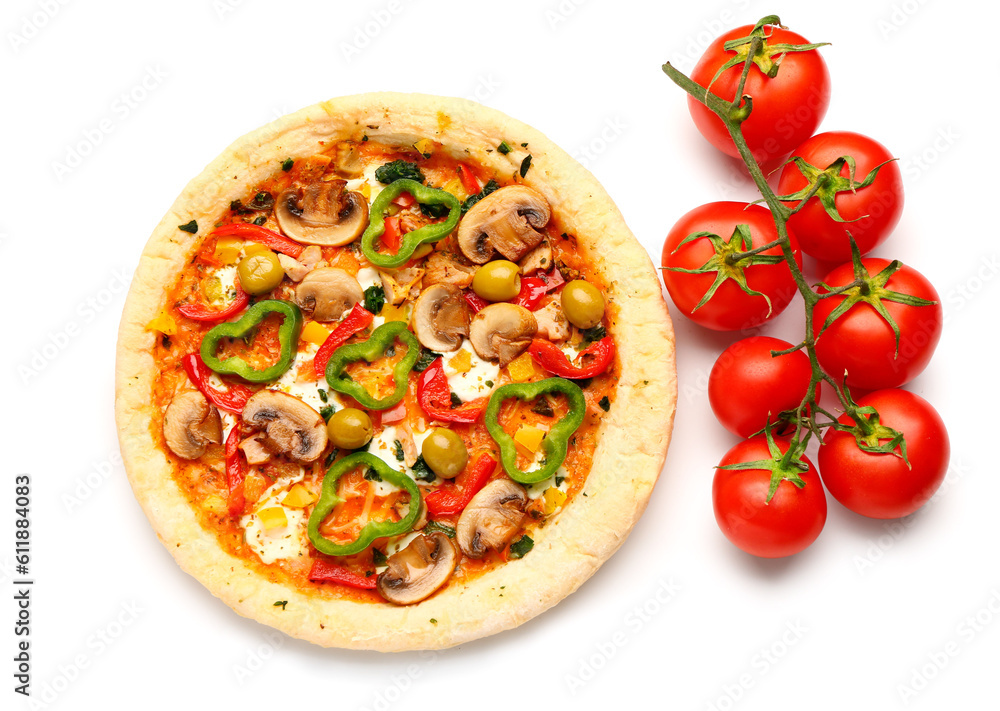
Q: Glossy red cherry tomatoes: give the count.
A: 7